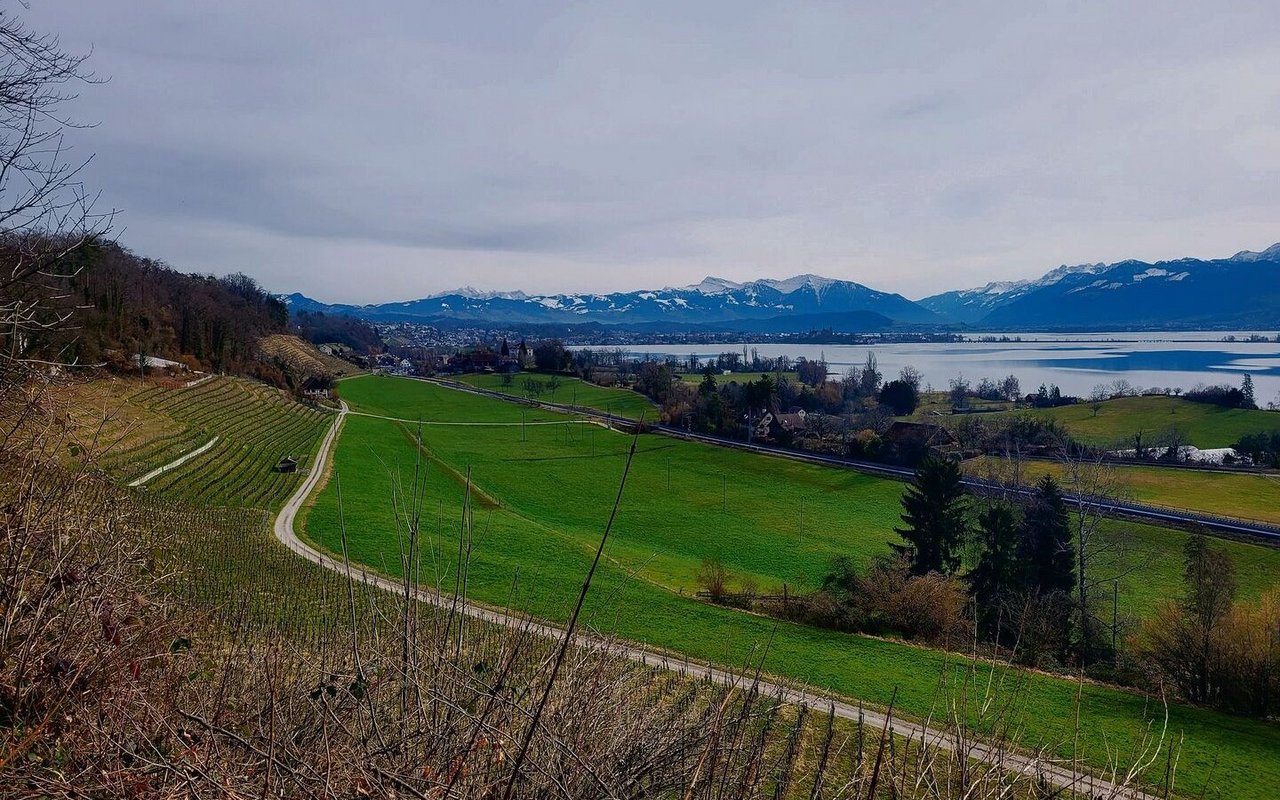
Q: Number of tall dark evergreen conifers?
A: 3